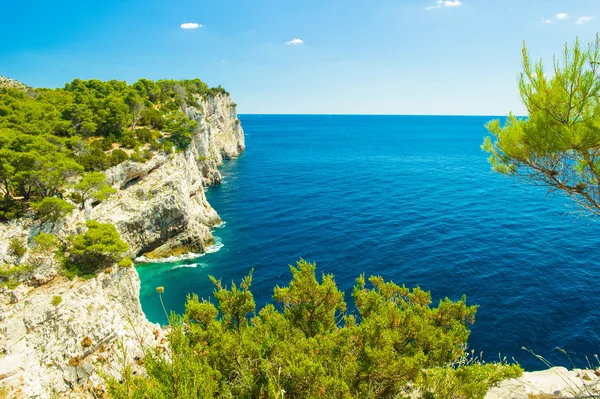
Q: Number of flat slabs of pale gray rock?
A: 1